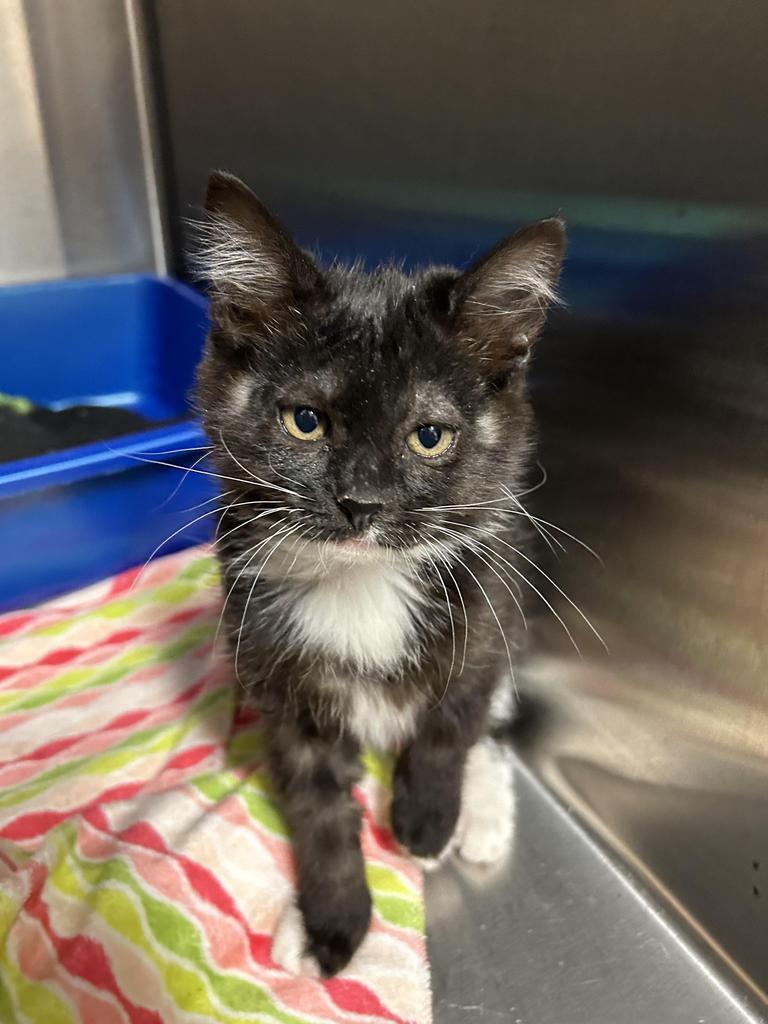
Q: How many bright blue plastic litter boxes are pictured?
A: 1